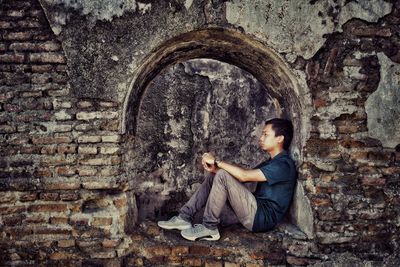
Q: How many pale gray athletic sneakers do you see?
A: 2